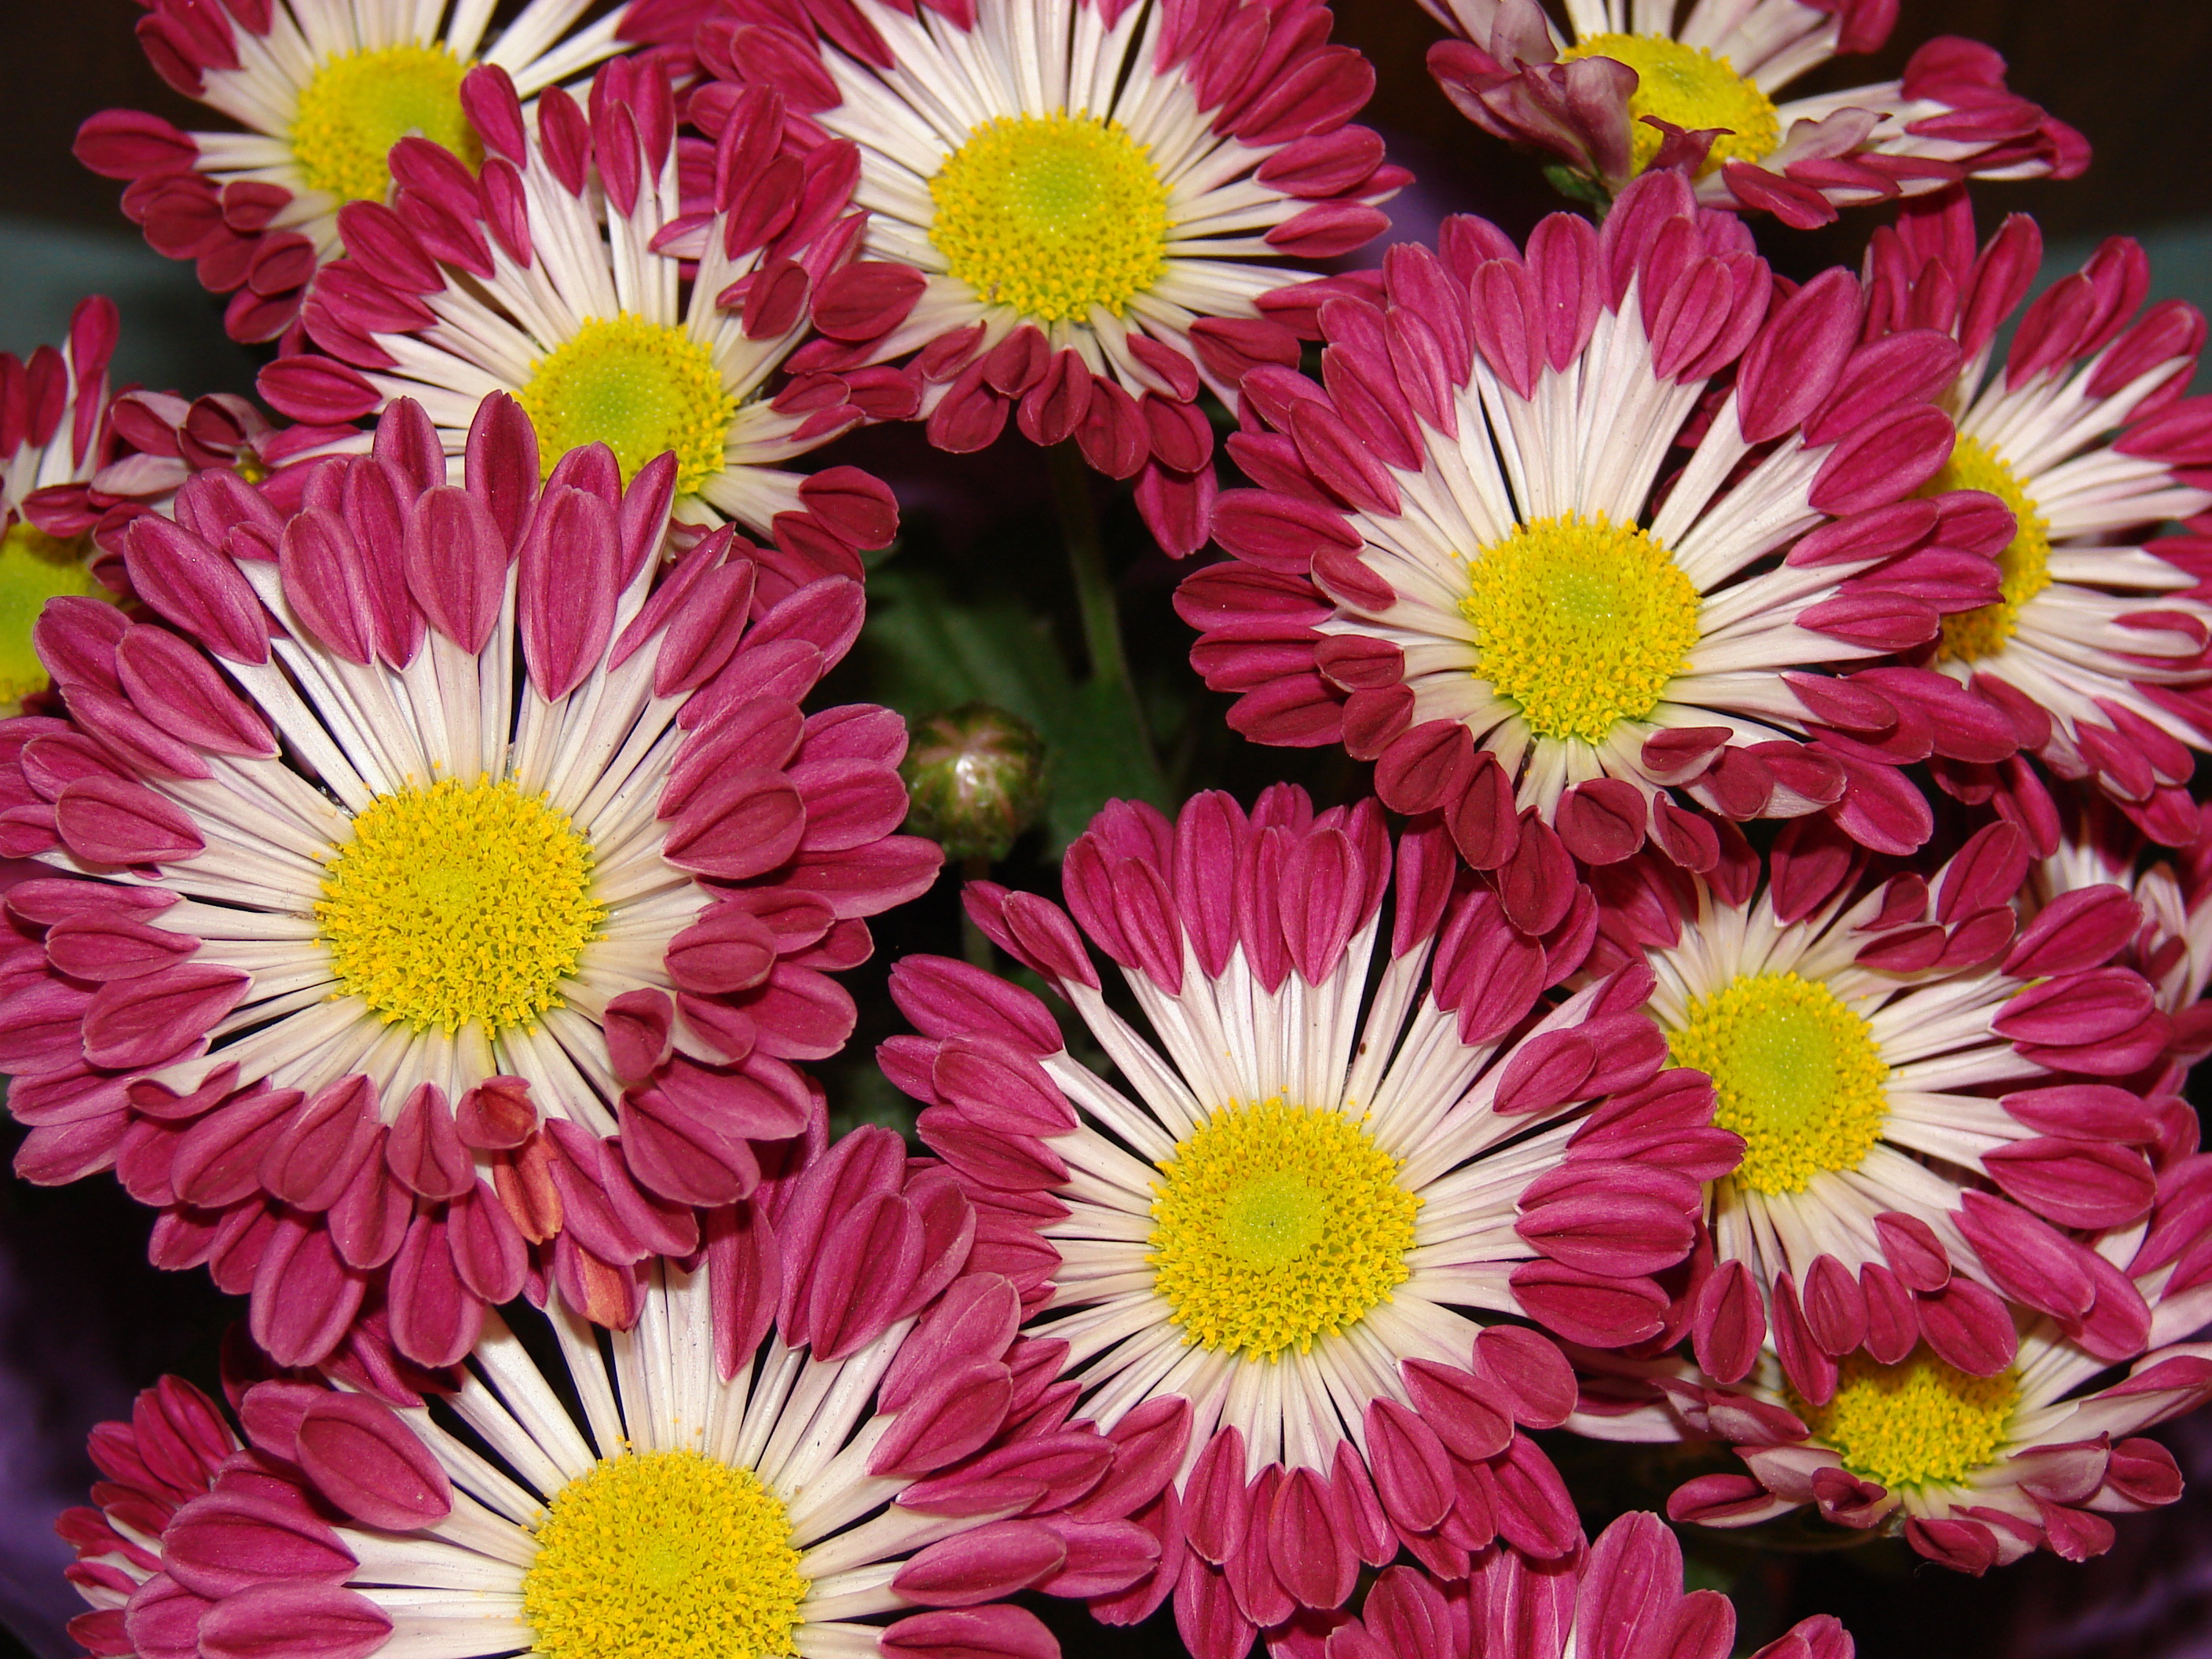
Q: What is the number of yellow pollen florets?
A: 12